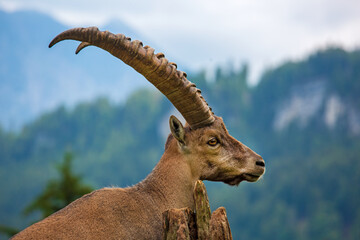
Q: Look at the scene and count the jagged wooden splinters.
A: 3